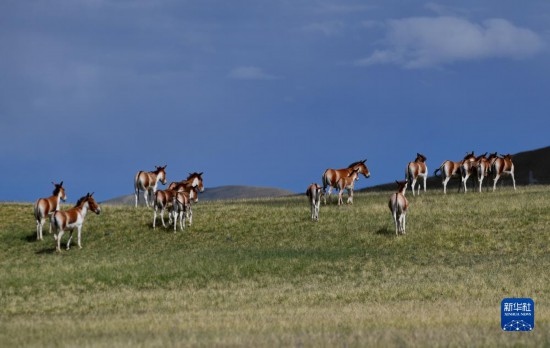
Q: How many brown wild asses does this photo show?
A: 15